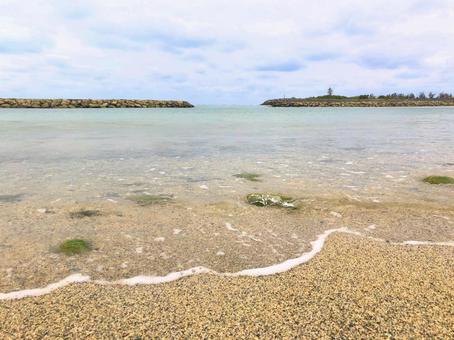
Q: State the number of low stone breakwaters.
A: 2